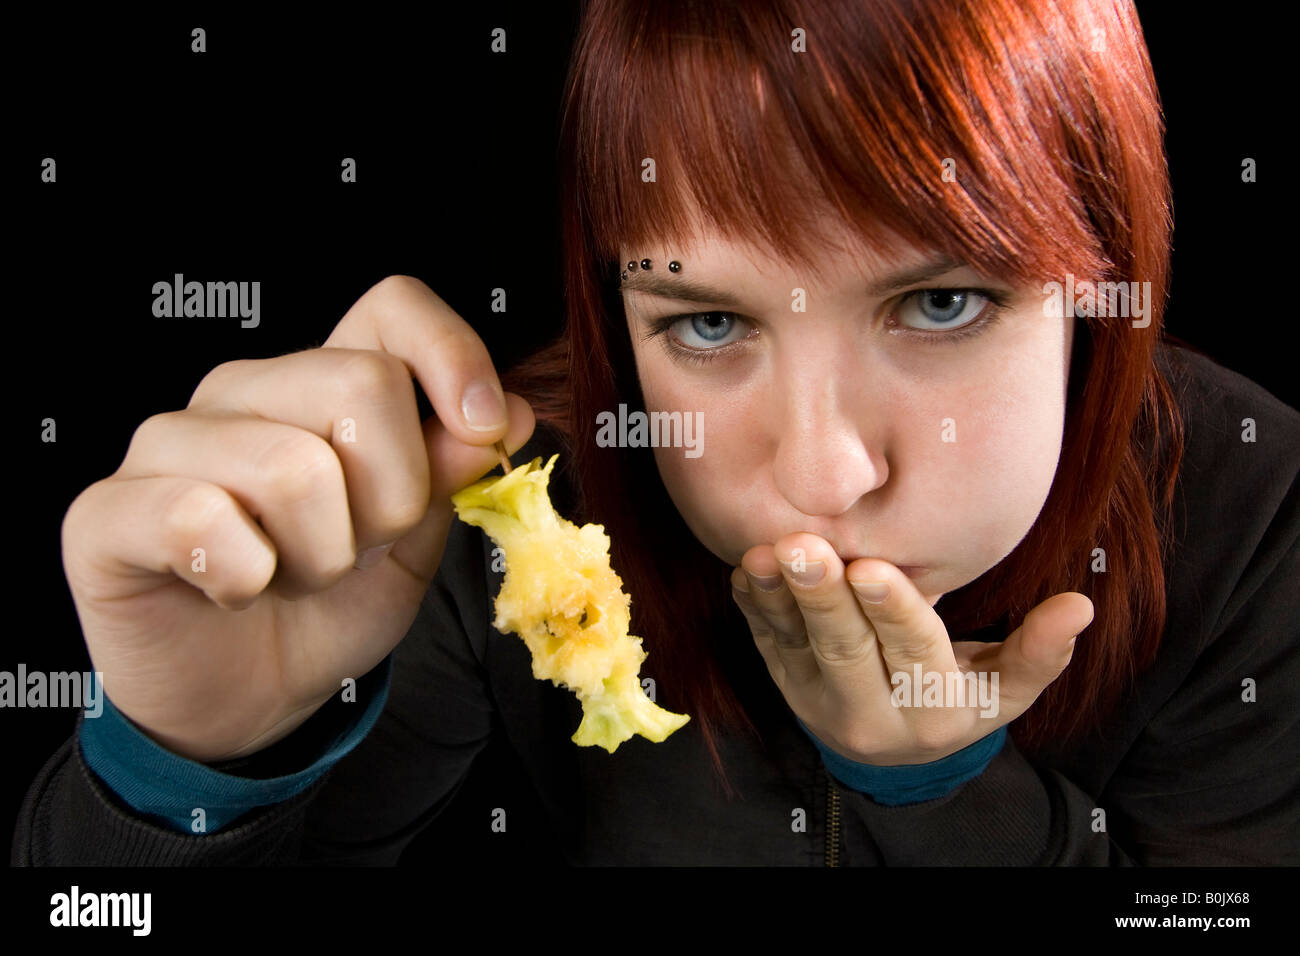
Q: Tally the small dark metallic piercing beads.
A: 4